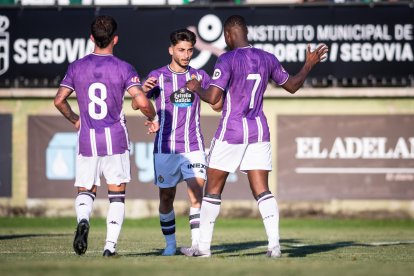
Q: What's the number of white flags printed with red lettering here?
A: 0